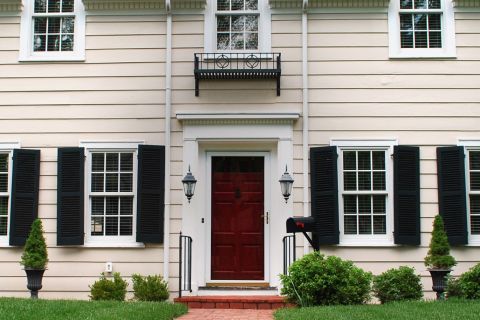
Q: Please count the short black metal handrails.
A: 2